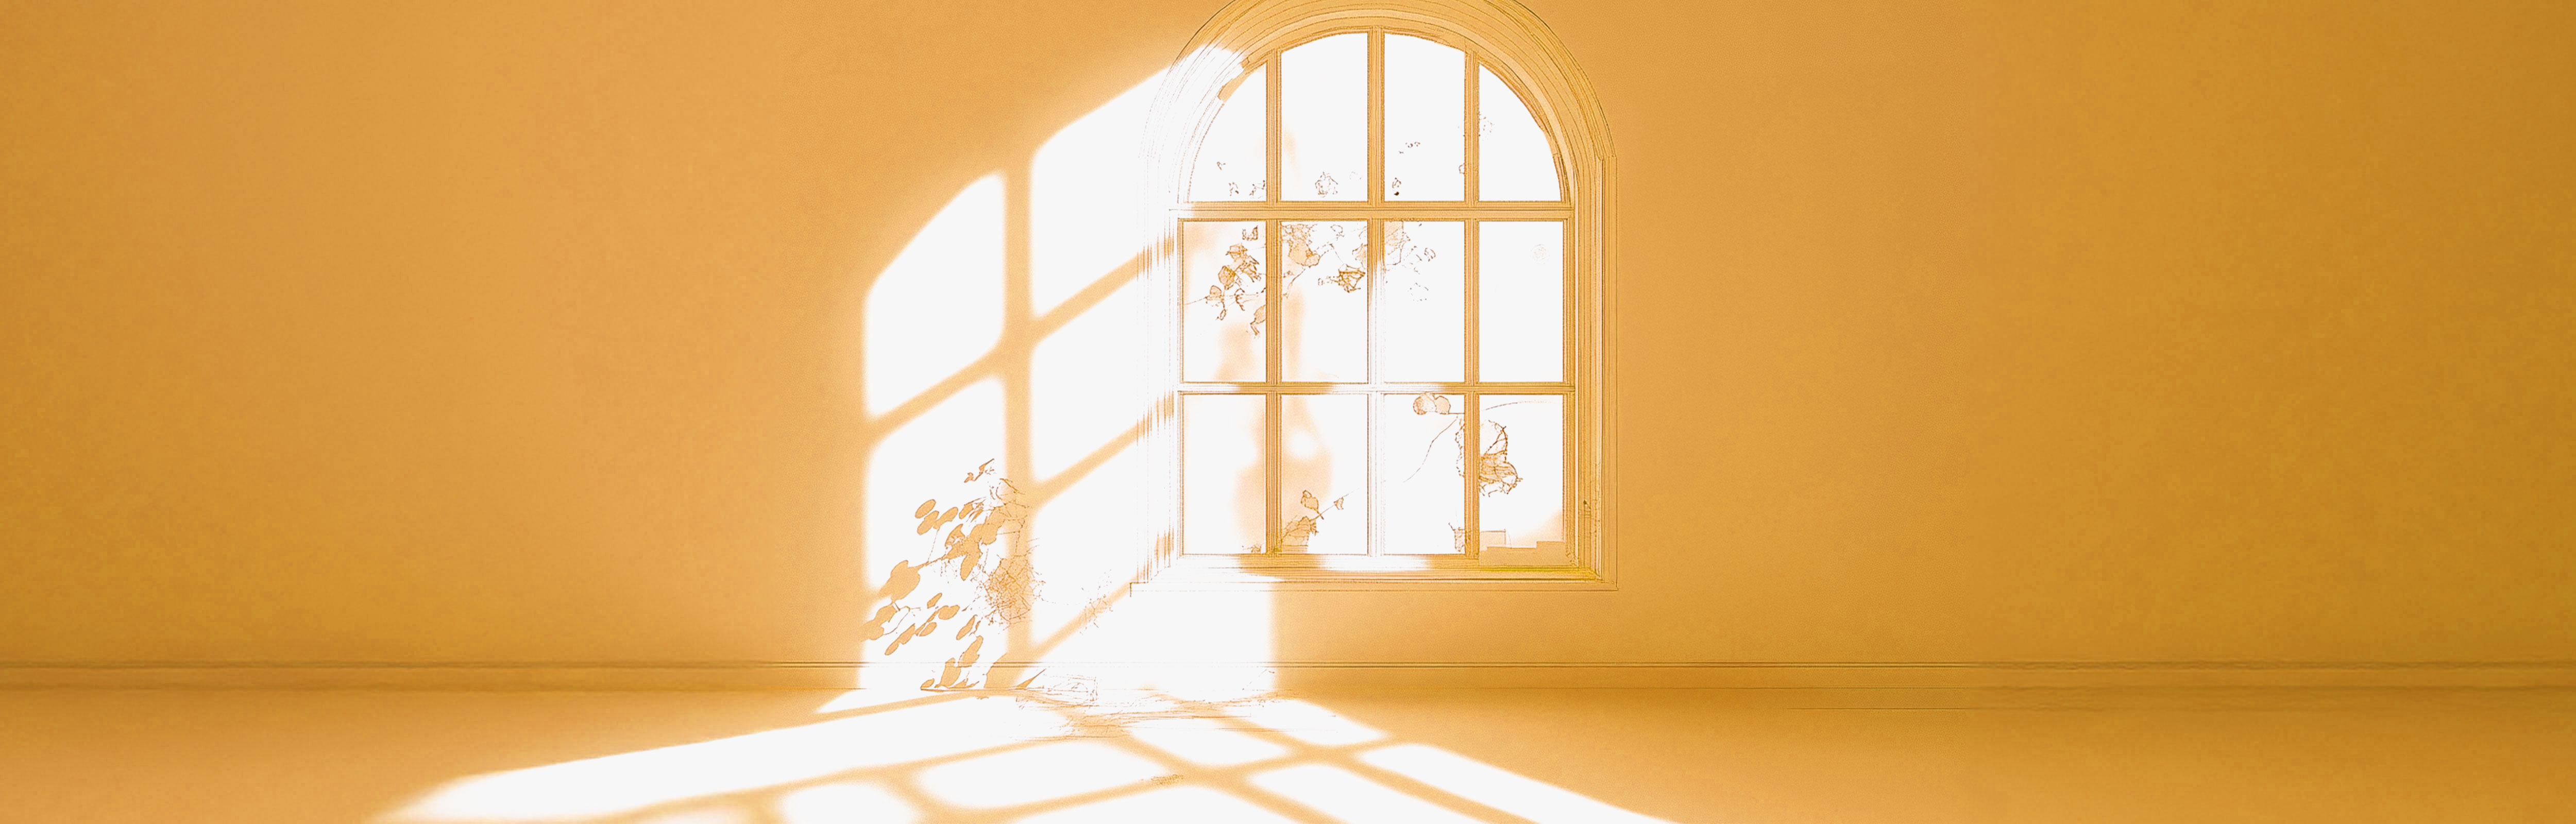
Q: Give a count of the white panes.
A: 12